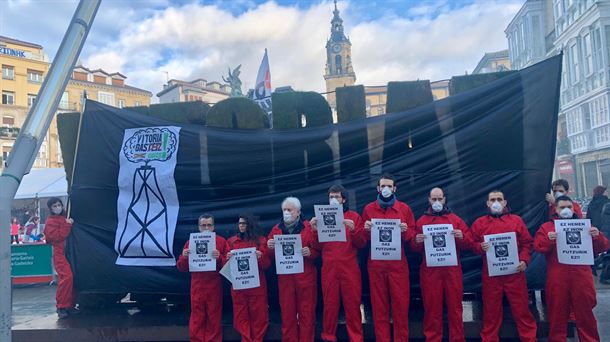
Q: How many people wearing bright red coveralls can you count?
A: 10